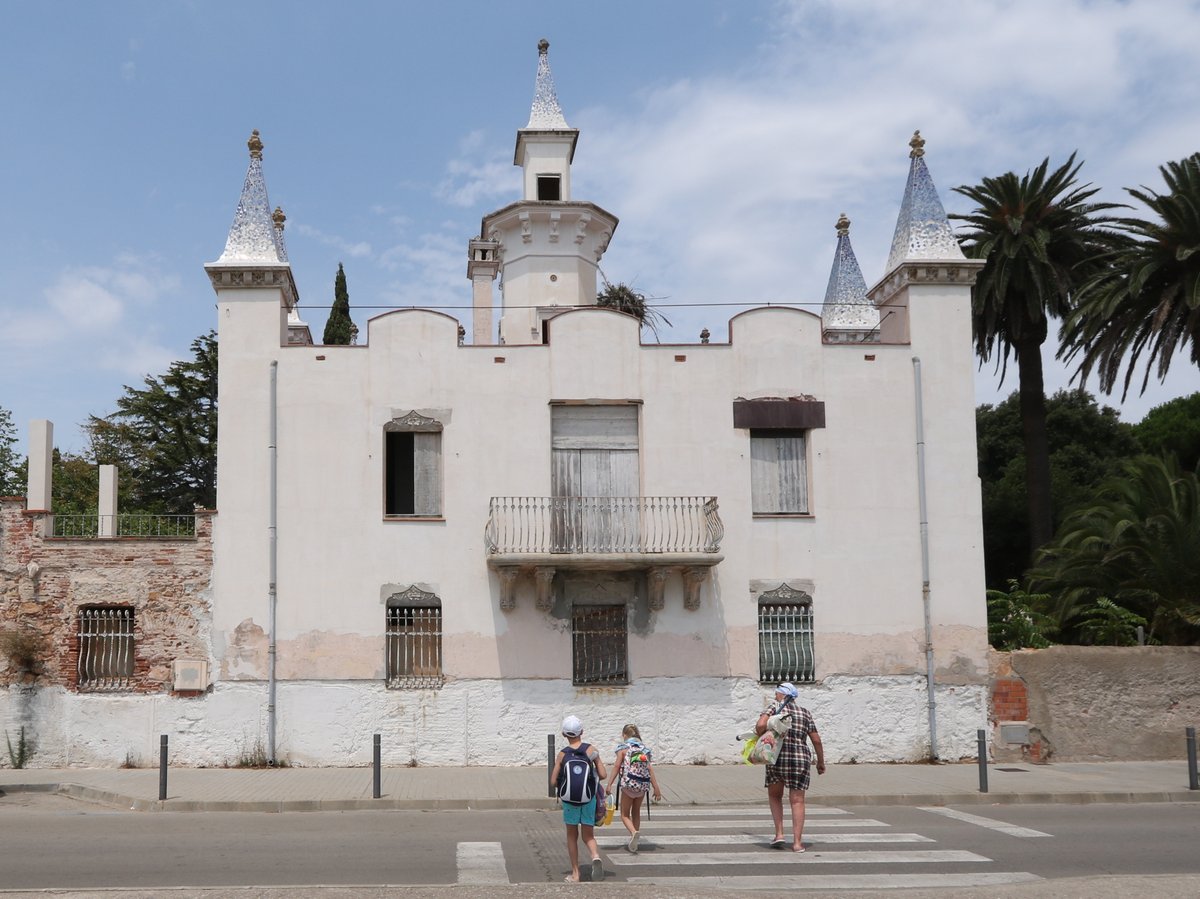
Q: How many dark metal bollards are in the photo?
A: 5